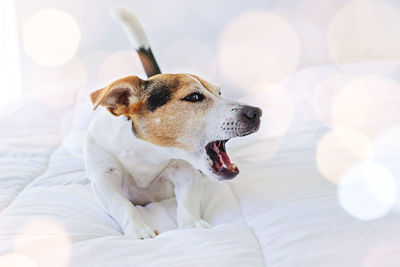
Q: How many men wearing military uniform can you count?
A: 0